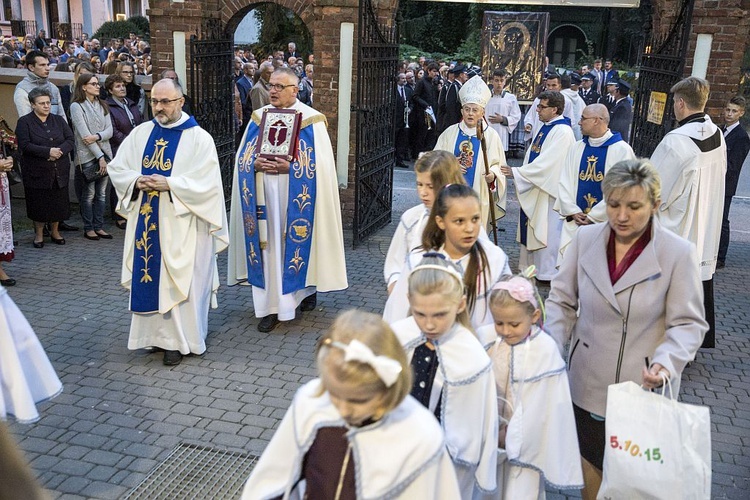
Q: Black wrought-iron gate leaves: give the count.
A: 3